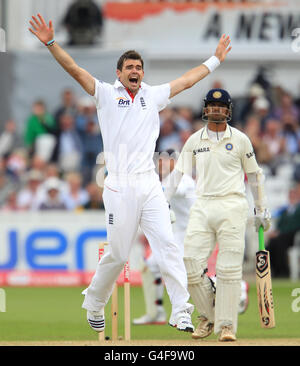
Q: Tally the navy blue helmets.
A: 1